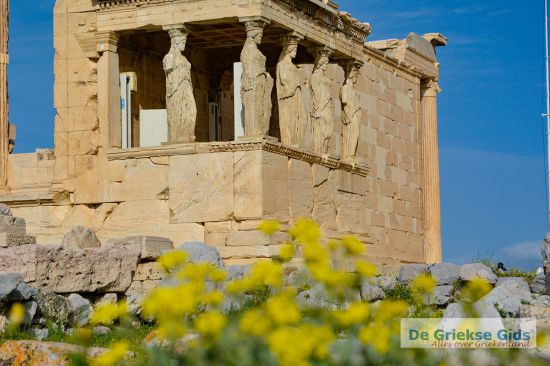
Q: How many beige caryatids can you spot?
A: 5